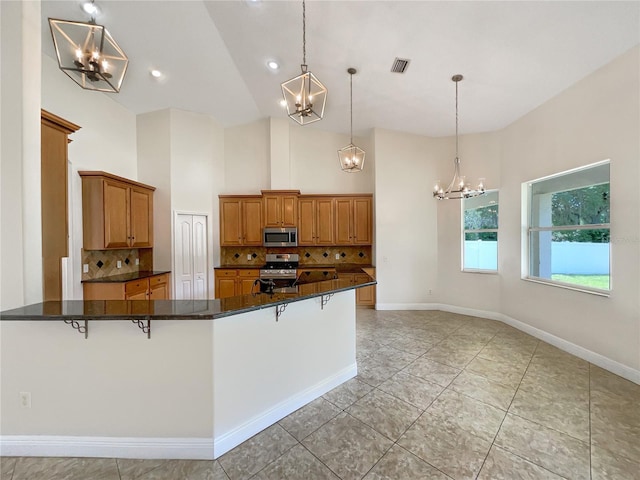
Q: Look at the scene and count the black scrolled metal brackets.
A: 4